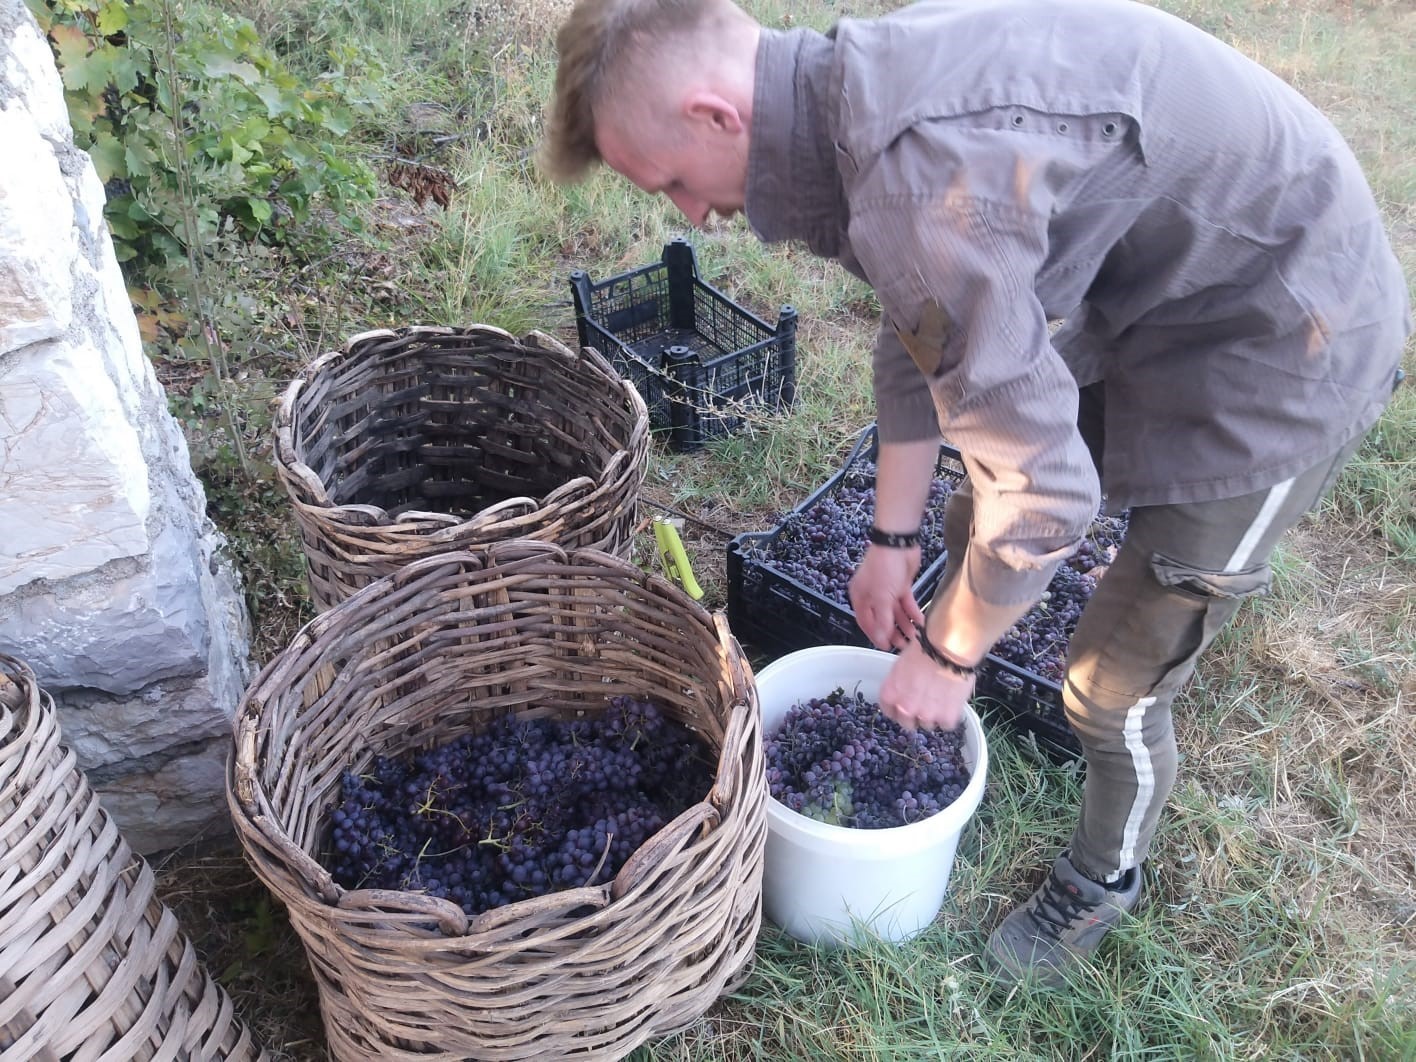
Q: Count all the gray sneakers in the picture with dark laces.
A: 1